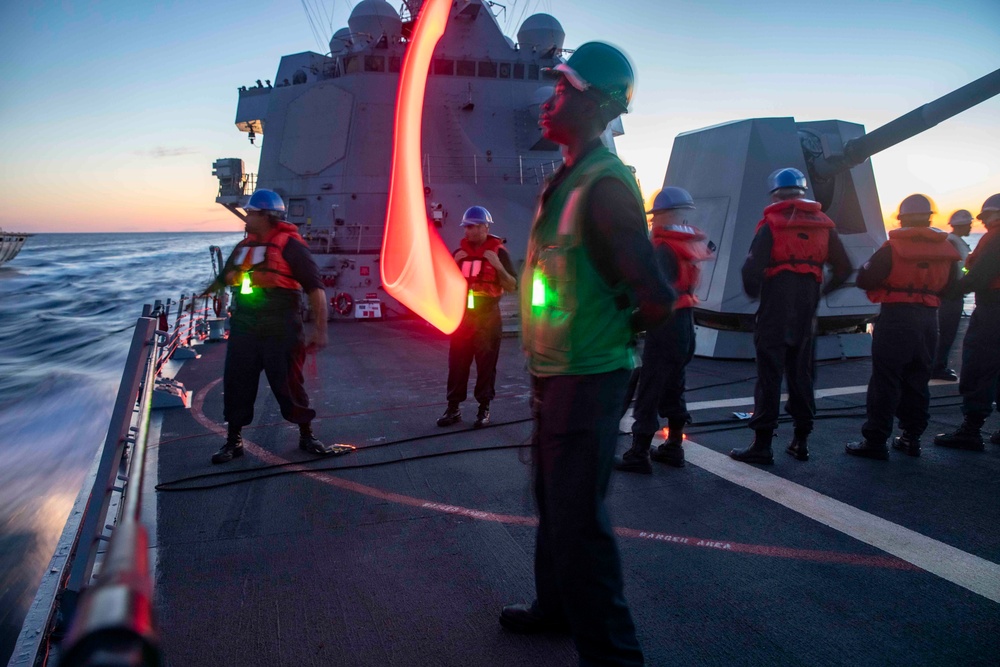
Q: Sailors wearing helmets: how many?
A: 8